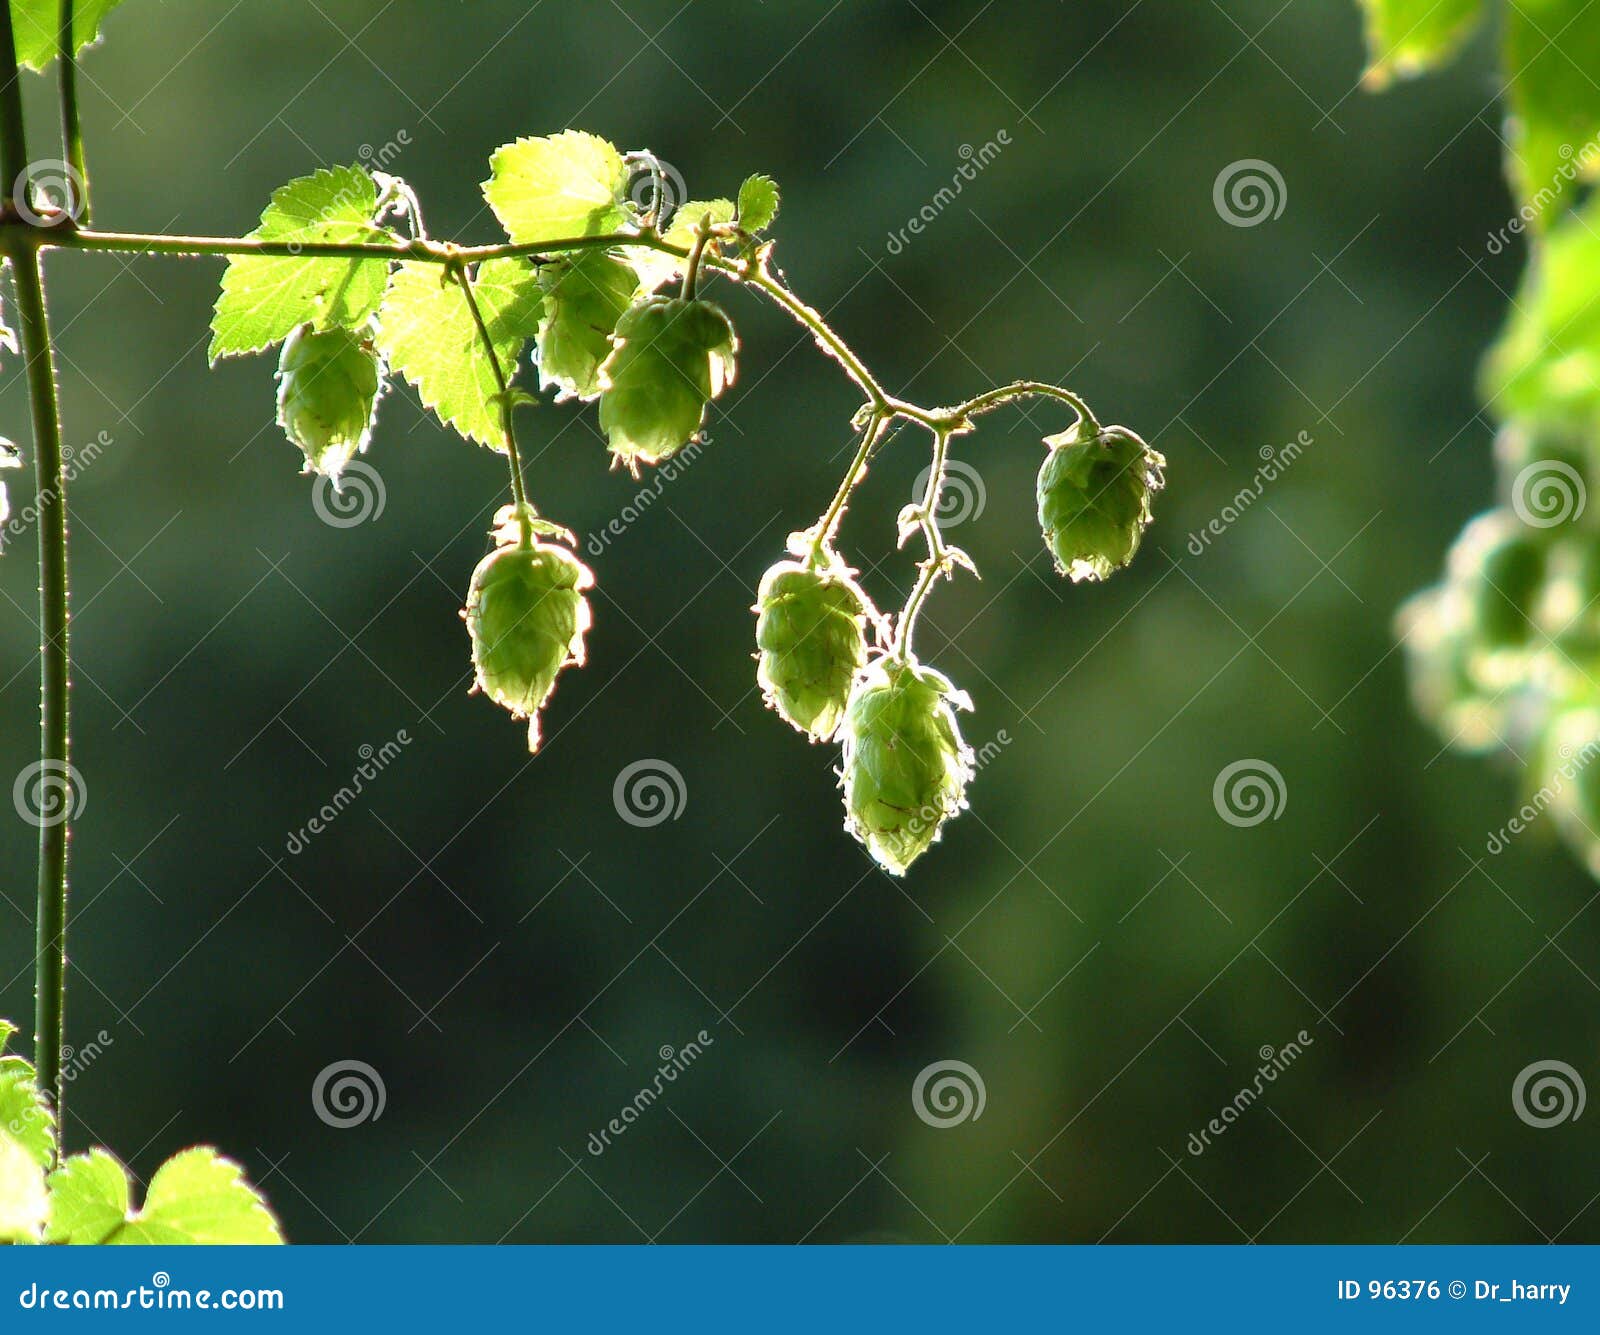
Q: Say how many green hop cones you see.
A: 7